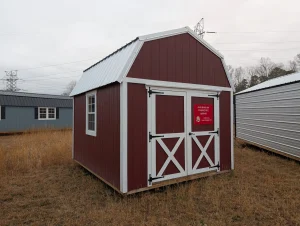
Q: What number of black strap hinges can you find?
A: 6